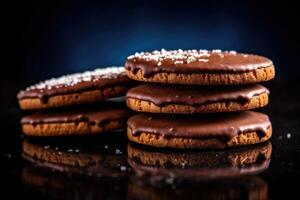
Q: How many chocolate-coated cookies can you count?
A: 5